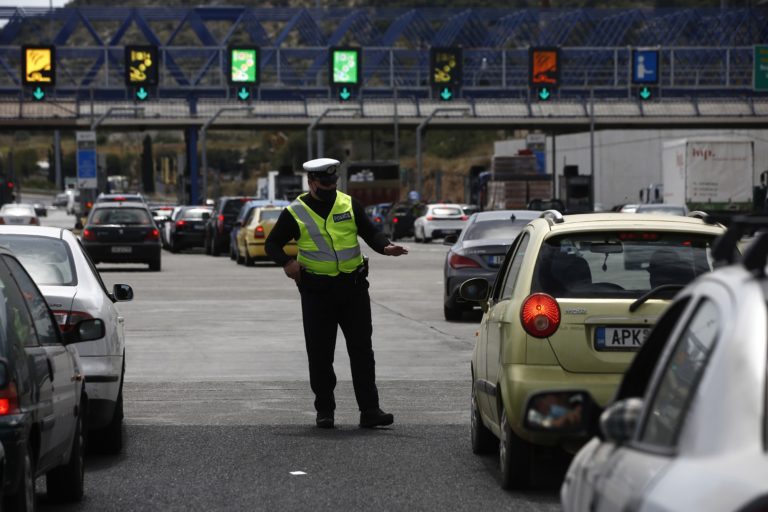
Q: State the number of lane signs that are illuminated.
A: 7